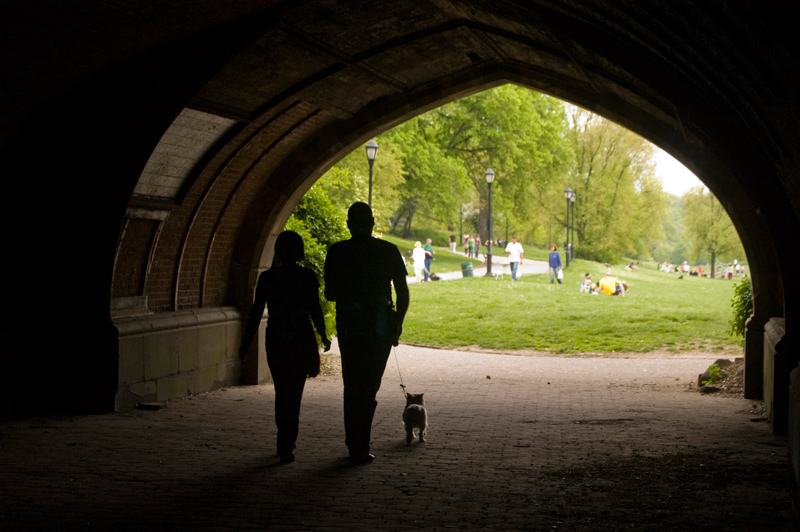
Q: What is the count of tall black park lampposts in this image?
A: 4